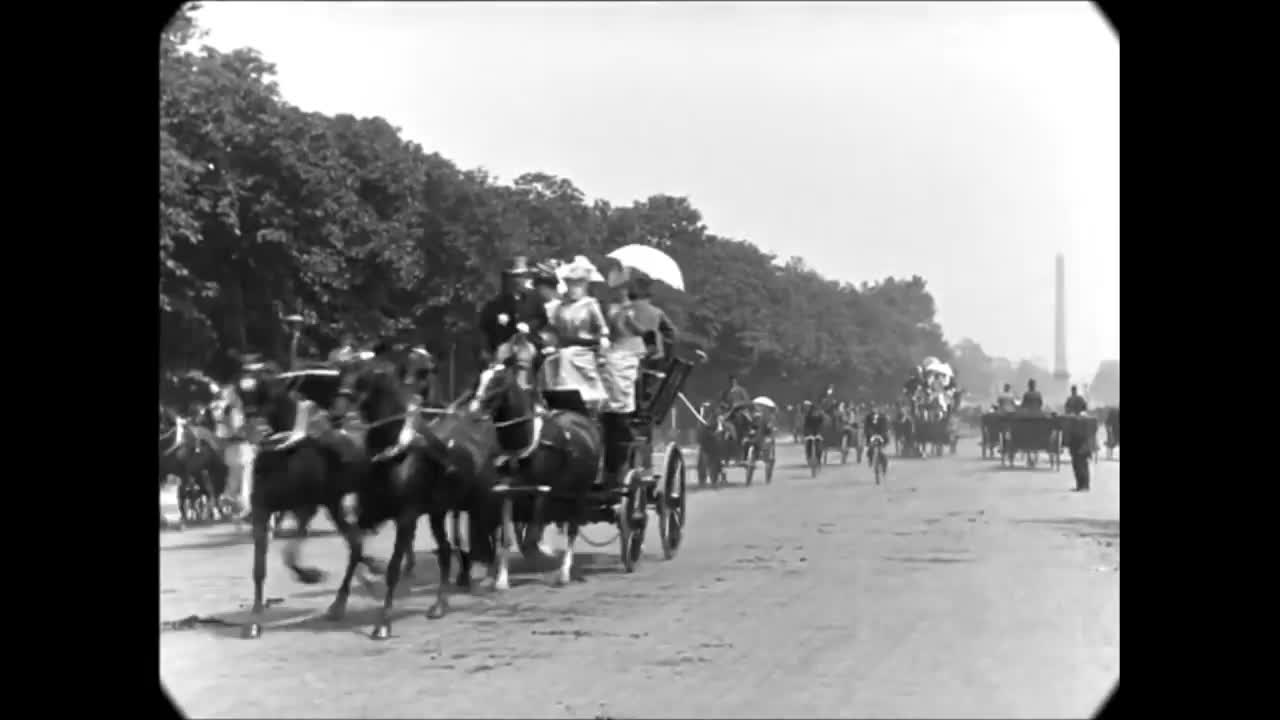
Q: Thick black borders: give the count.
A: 2